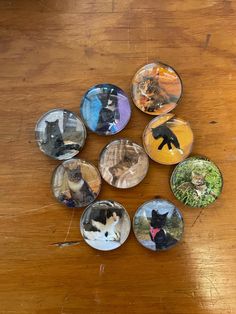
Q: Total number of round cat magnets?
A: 9